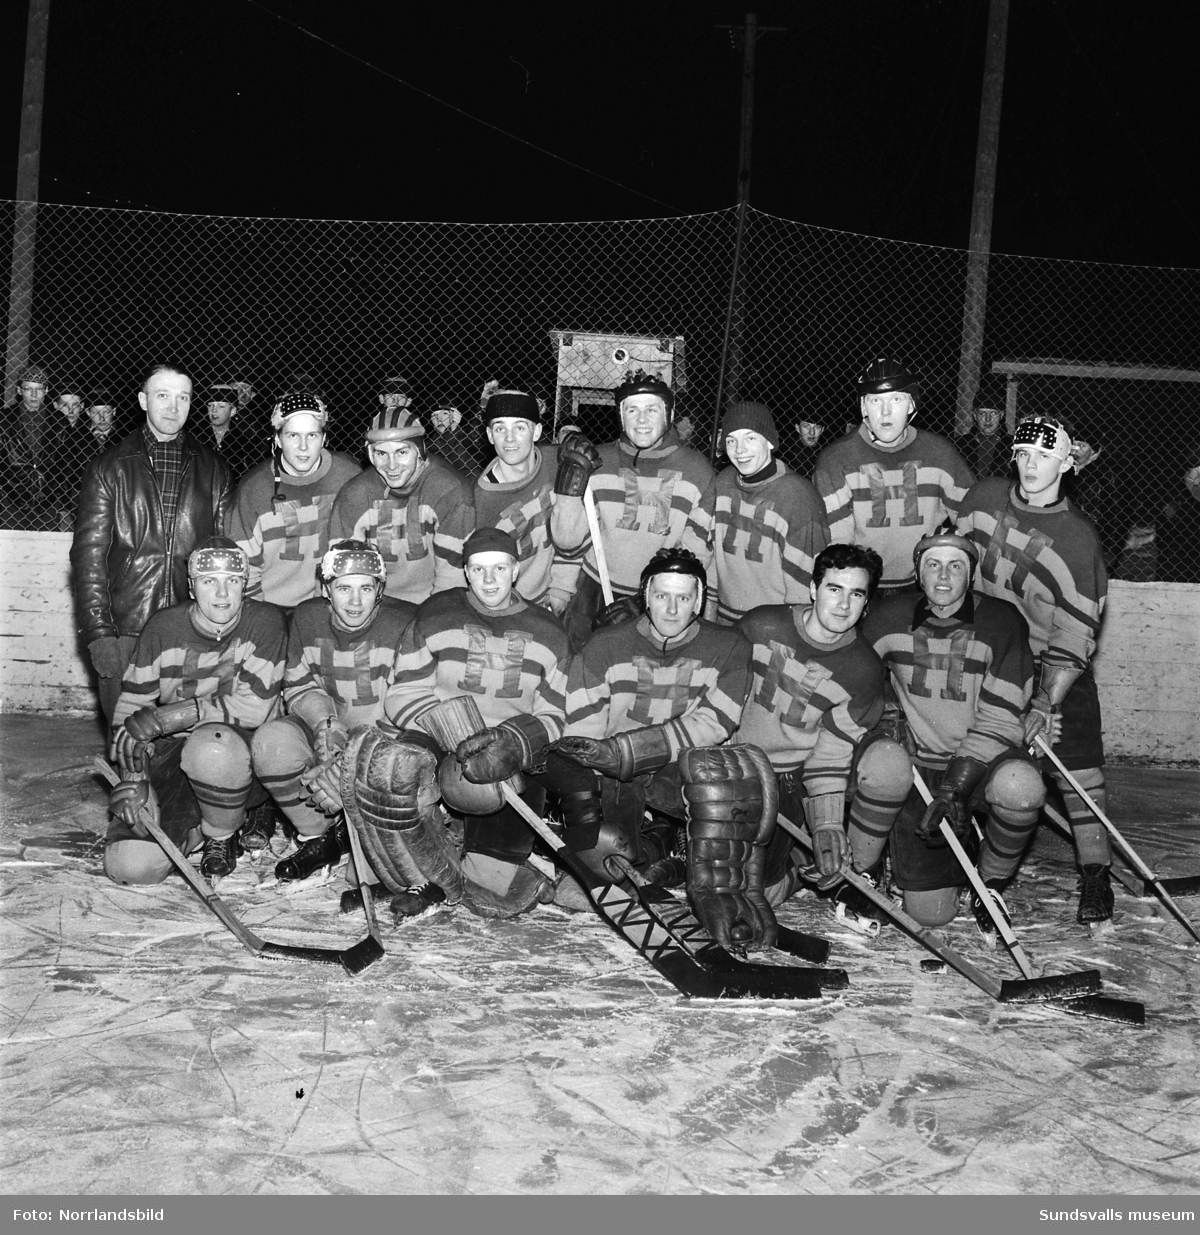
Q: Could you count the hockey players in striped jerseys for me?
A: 13